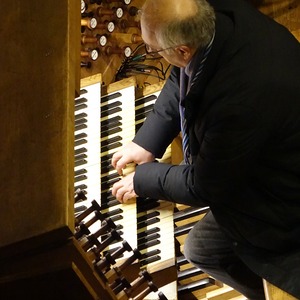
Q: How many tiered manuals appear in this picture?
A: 3